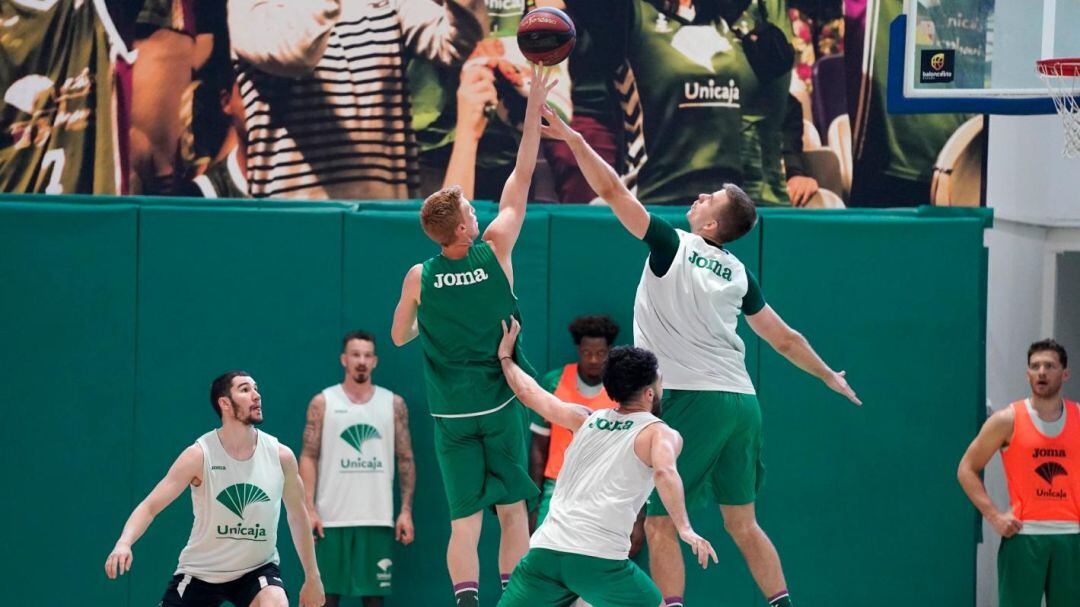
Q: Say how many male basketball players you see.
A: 7